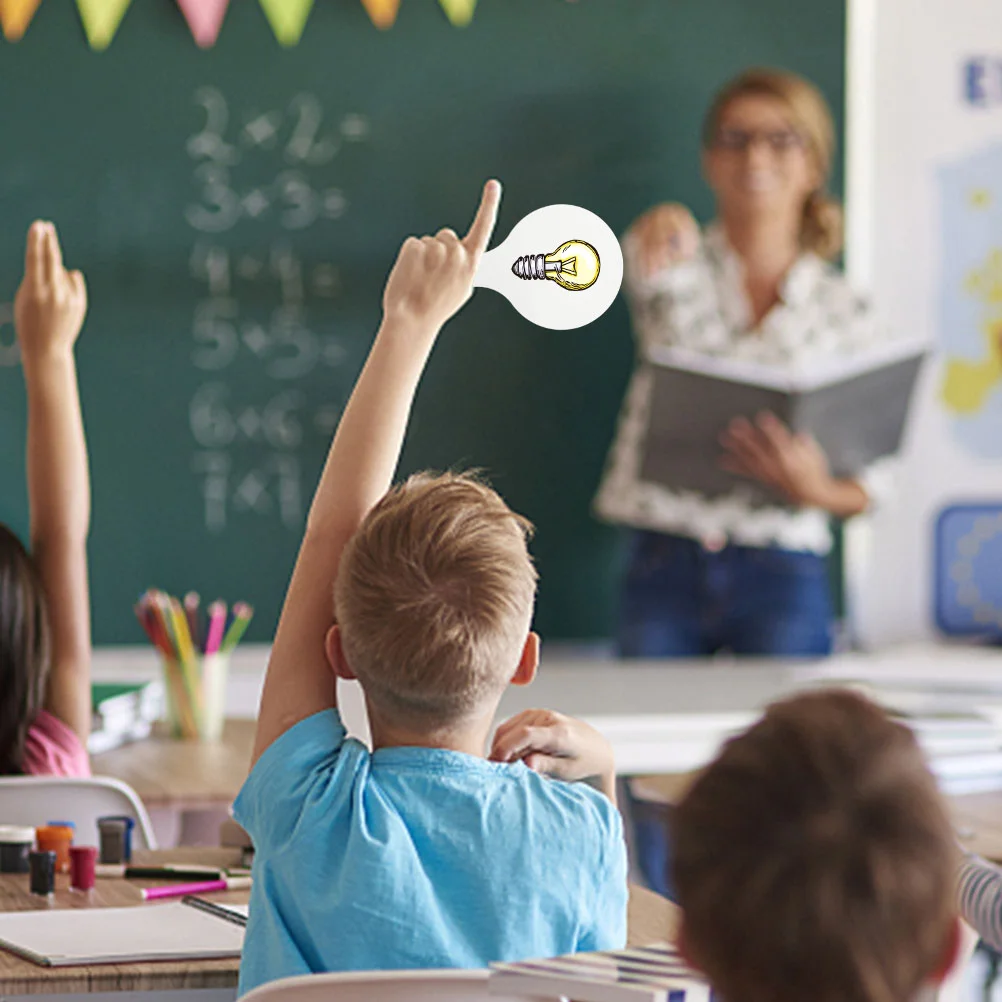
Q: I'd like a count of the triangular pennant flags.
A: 6